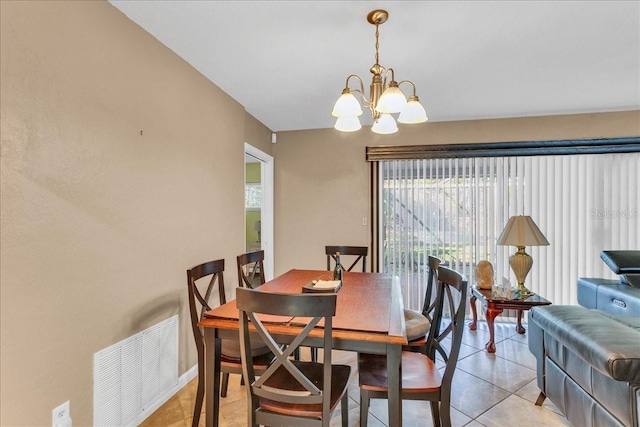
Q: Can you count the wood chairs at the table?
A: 6